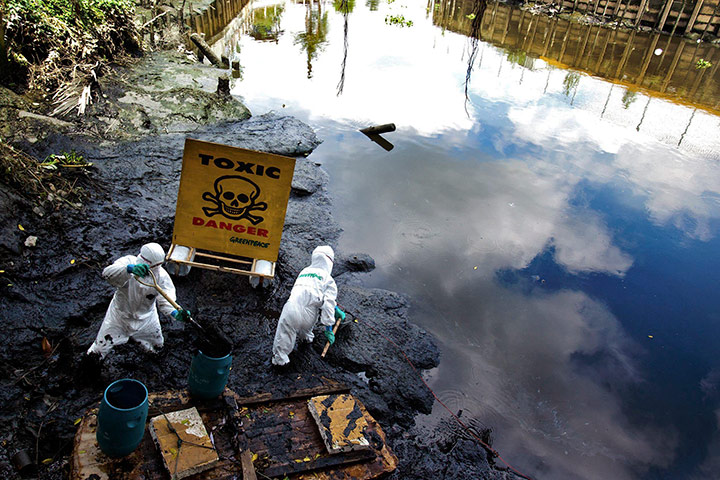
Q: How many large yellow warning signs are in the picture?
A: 1